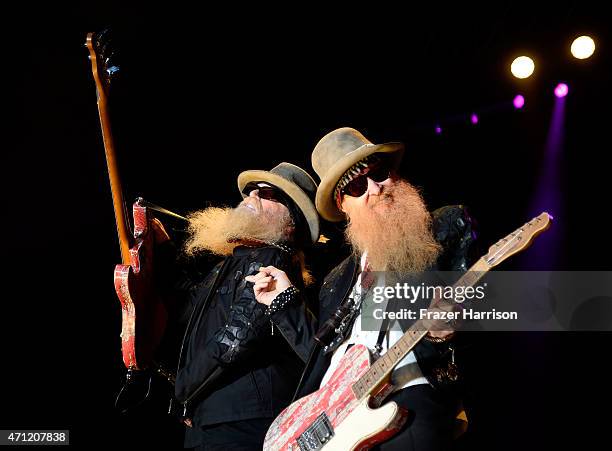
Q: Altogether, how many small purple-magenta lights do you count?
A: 4